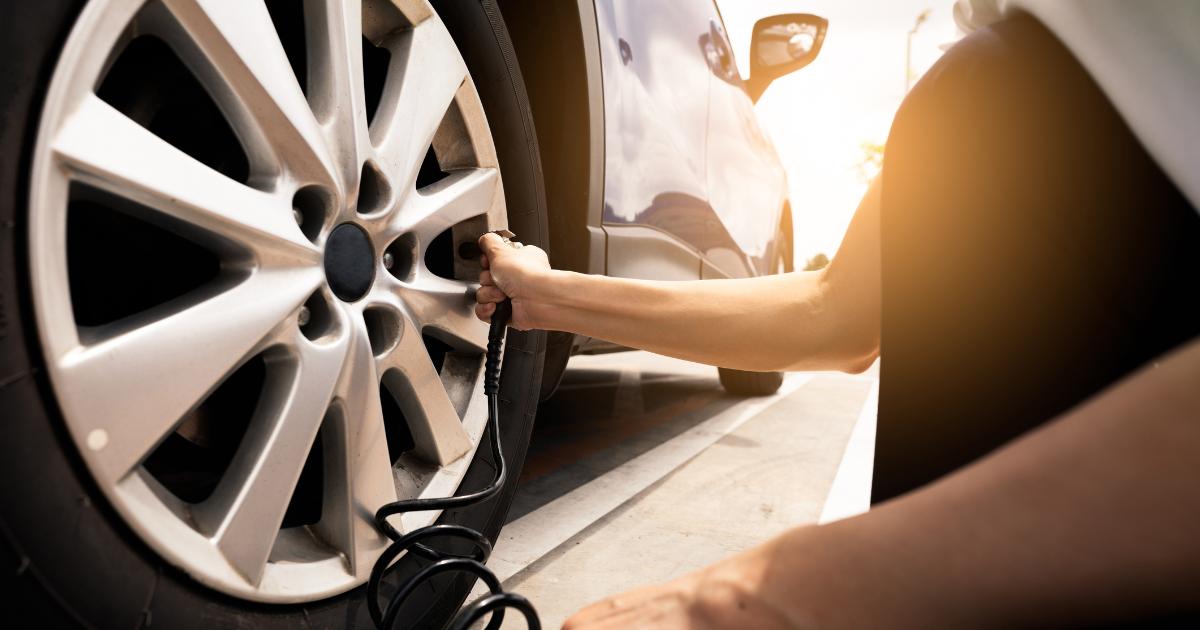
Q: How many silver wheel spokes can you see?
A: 10